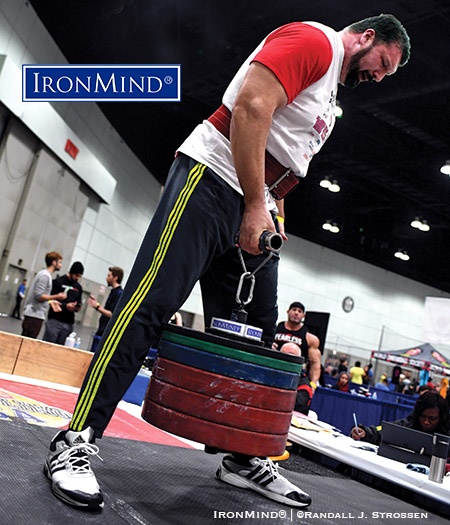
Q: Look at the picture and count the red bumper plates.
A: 3